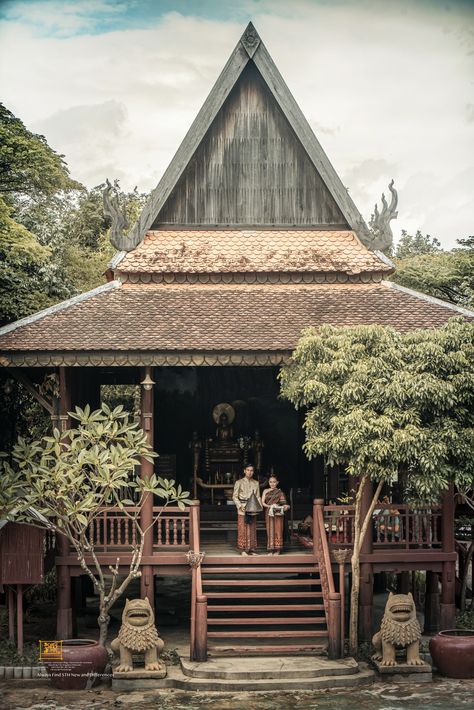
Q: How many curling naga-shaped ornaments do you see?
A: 2